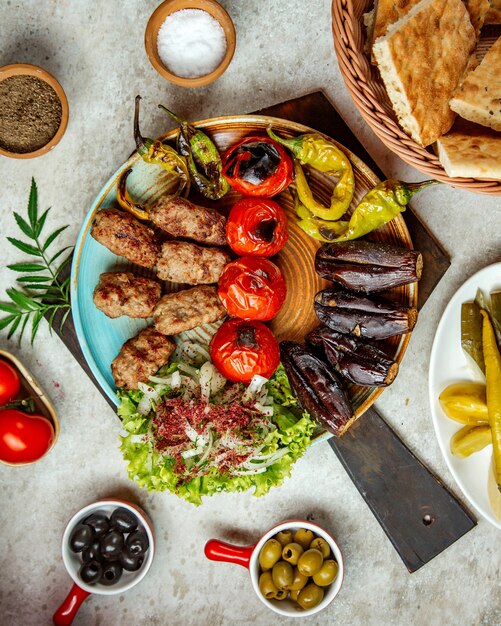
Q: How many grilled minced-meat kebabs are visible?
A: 6